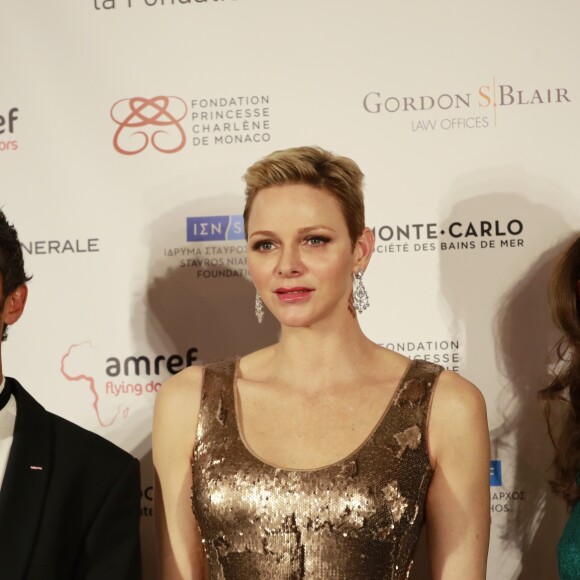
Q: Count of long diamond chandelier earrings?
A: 2